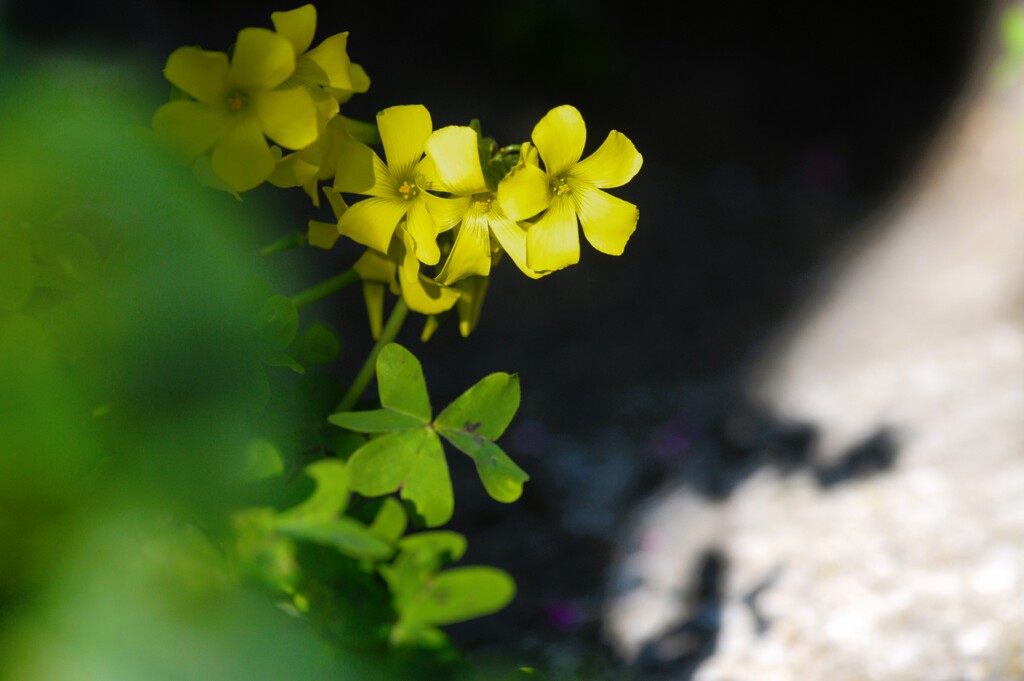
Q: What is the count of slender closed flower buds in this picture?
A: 3